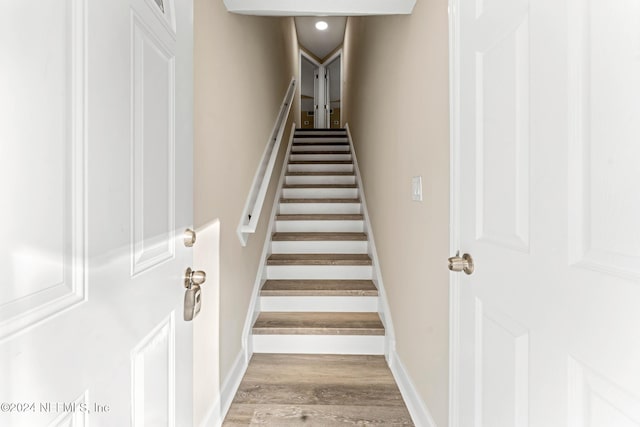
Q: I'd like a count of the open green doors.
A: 0